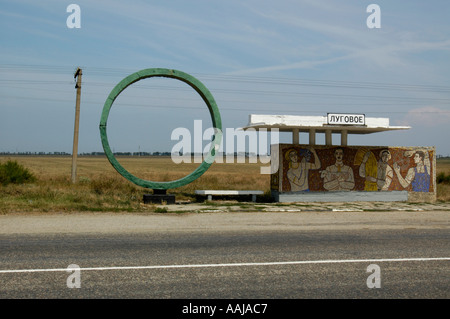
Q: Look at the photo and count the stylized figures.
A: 4